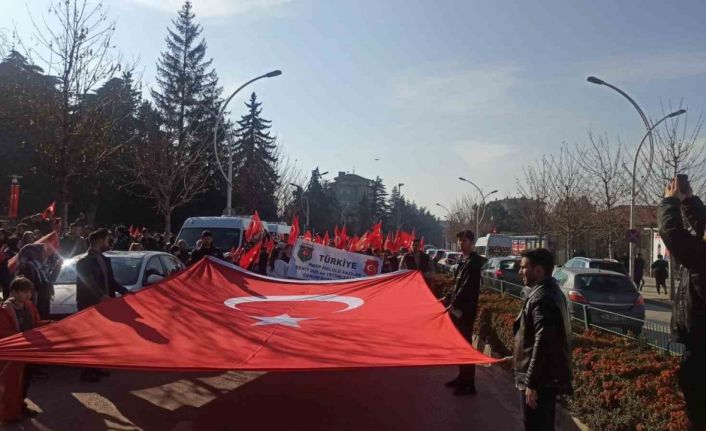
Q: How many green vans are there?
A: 0